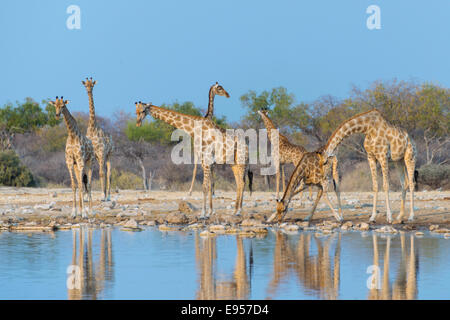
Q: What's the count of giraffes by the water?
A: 7